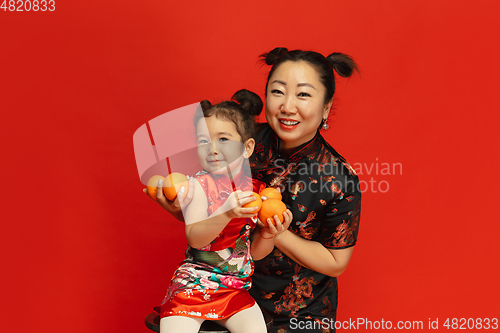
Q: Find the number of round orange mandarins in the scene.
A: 5